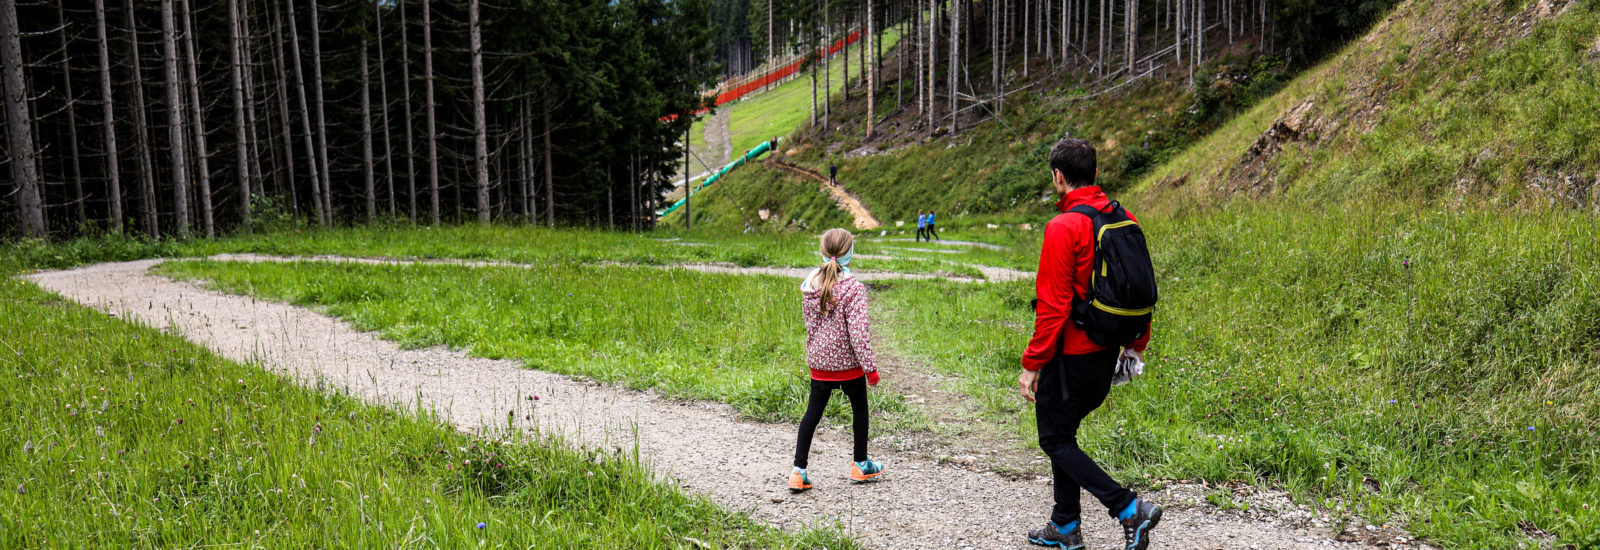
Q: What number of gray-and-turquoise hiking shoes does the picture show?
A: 2